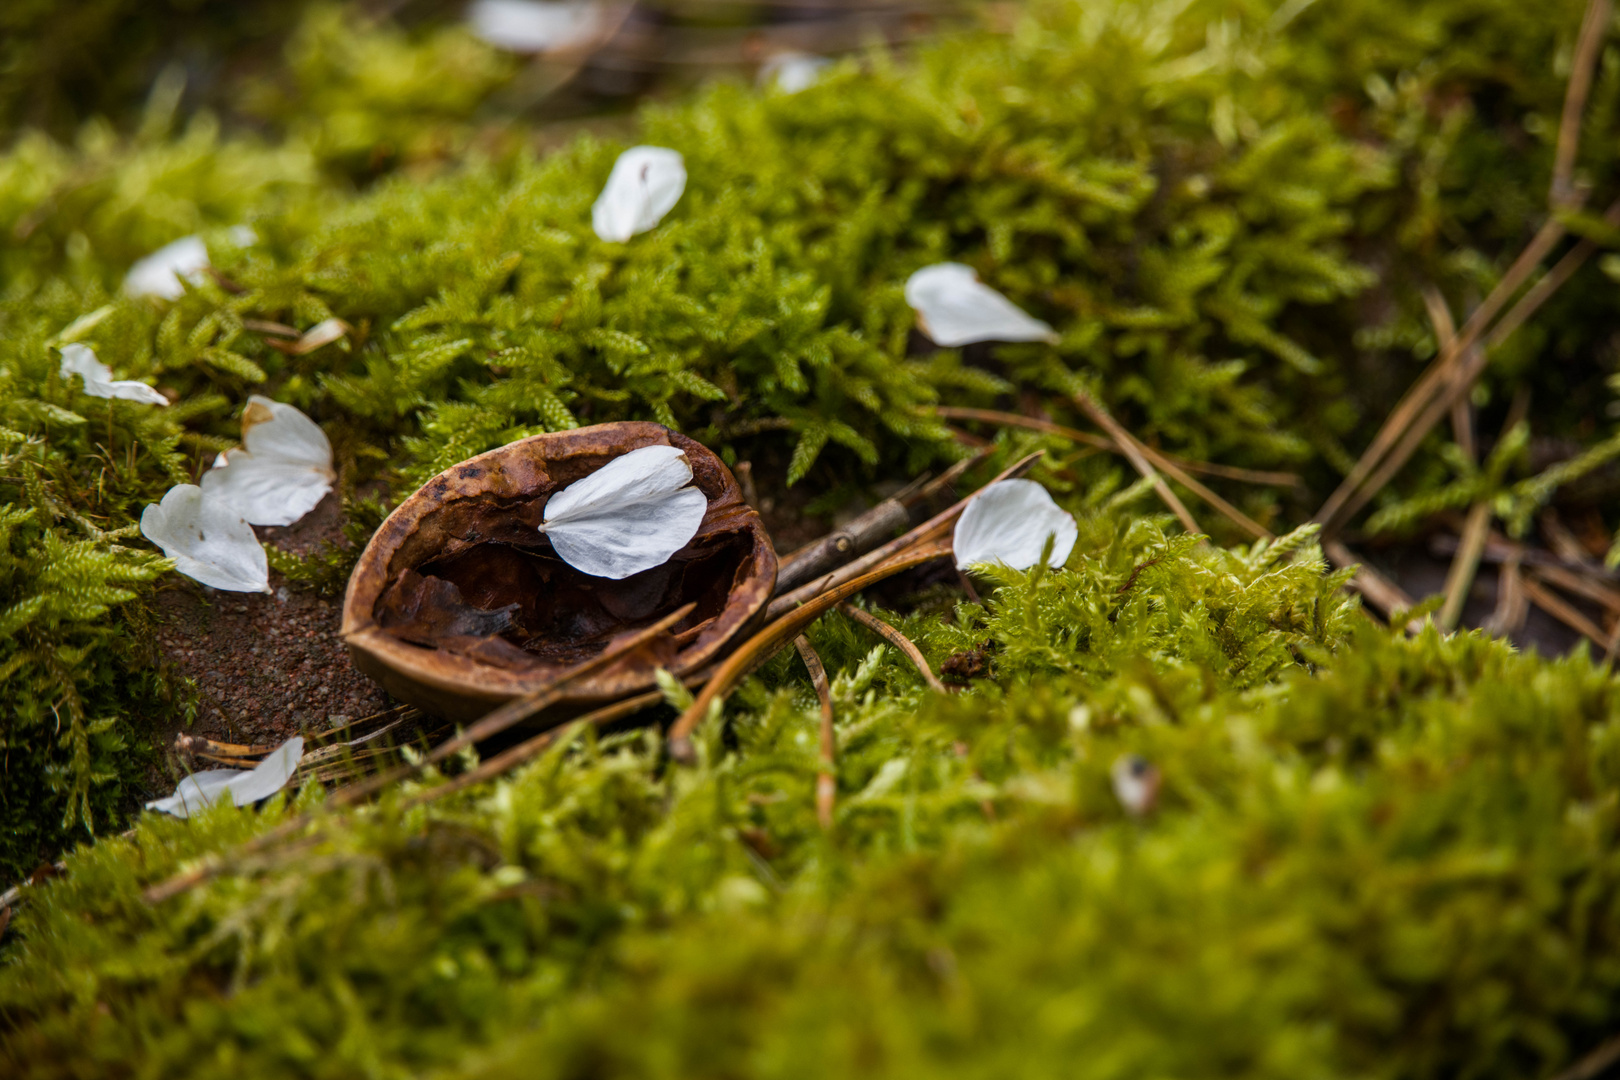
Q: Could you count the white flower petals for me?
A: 11